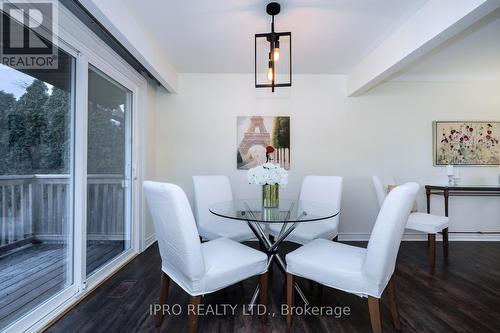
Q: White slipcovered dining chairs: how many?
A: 5